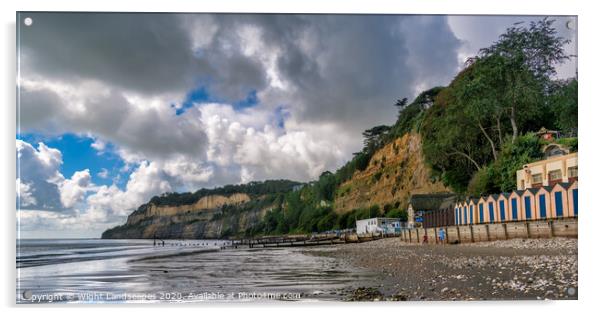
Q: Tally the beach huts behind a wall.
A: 12